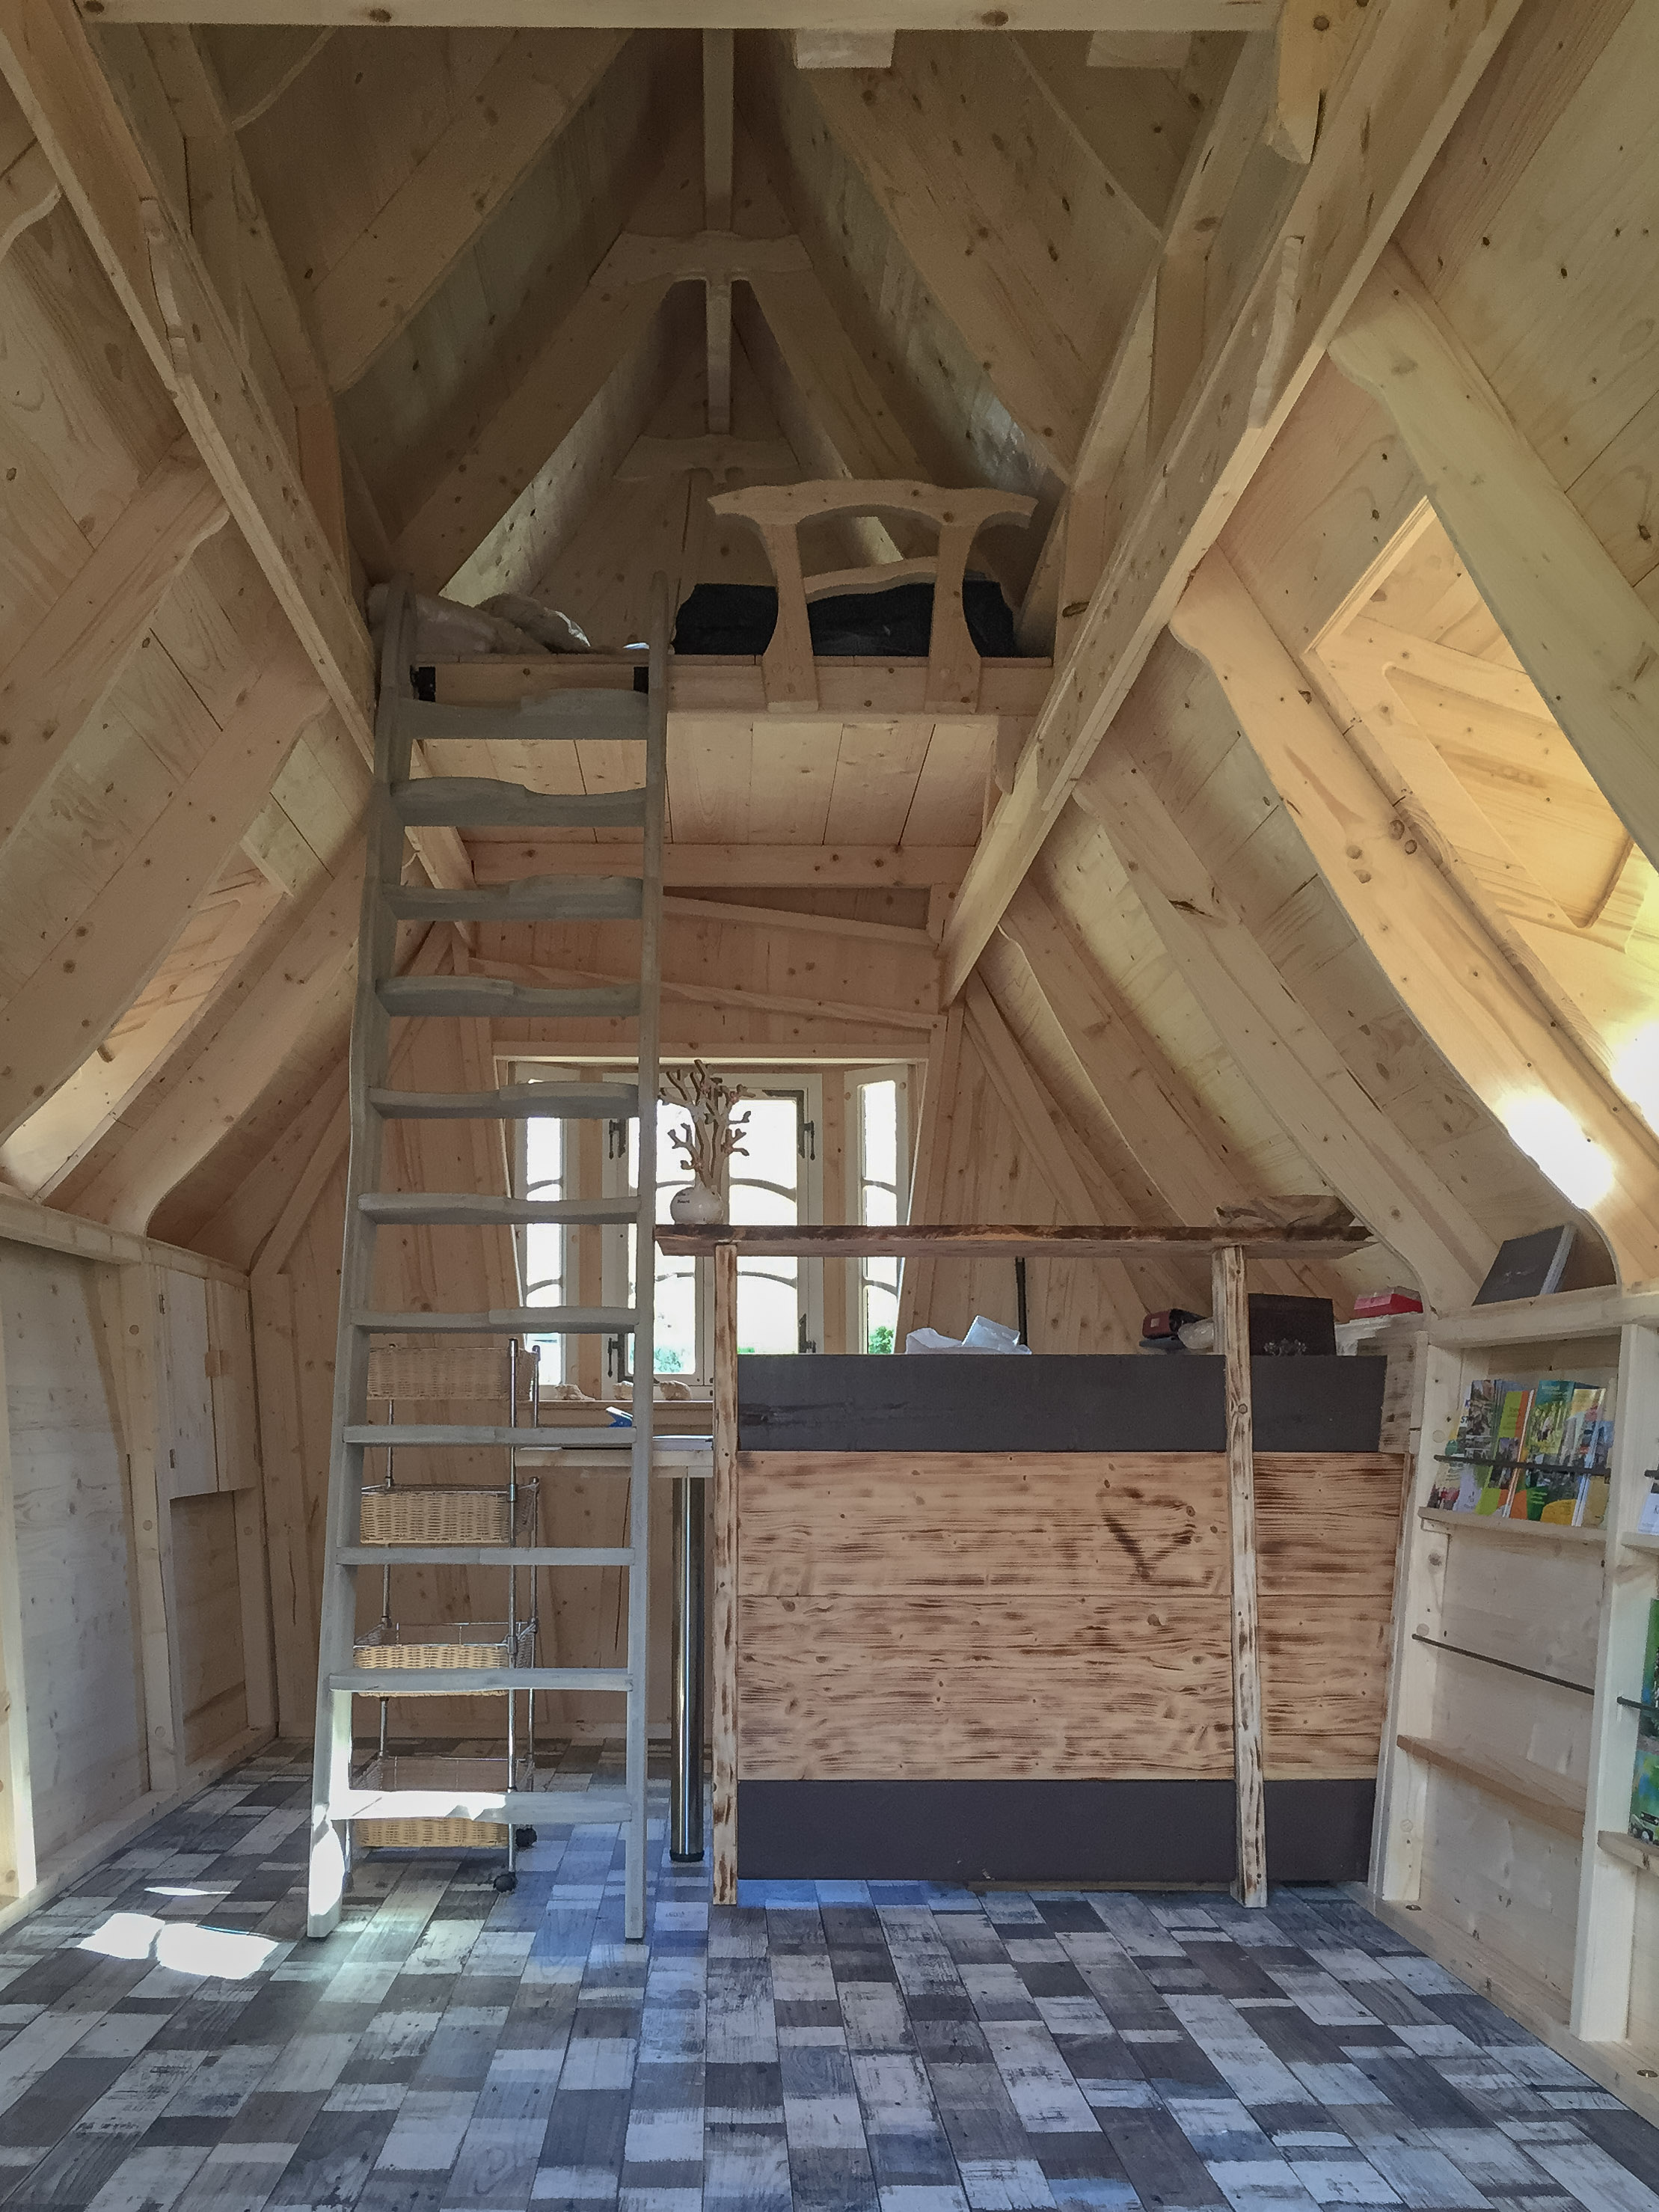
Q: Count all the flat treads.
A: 11